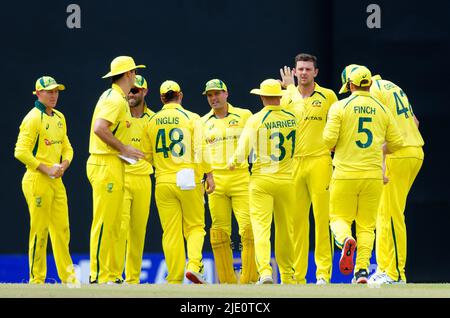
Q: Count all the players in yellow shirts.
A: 9